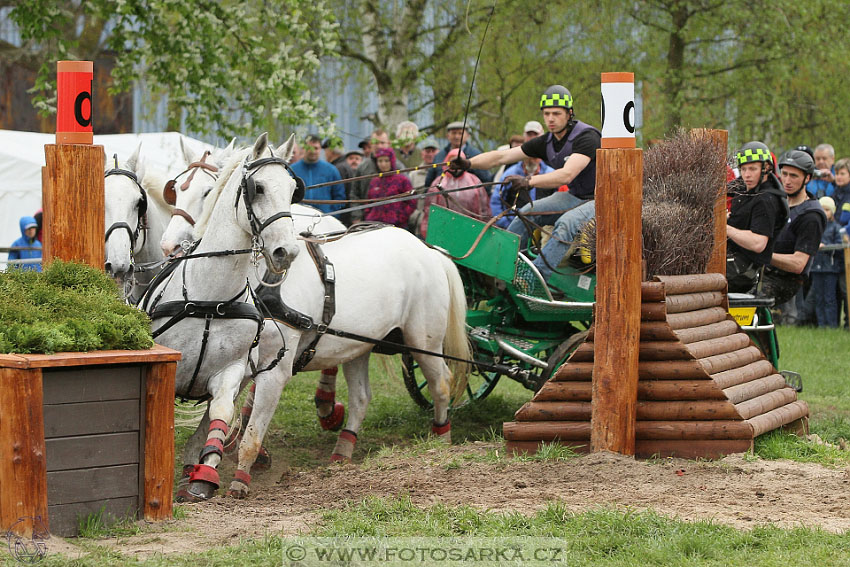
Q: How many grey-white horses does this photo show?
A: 4